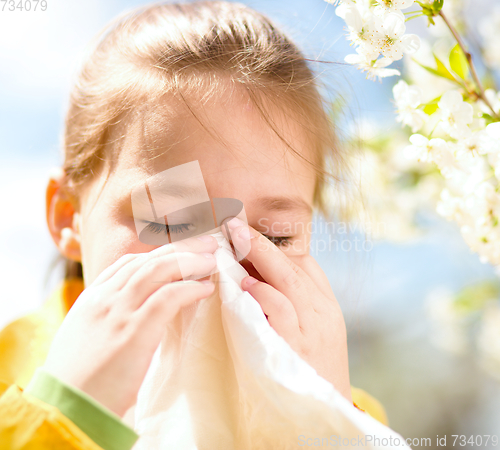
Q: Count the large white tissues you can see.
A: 1